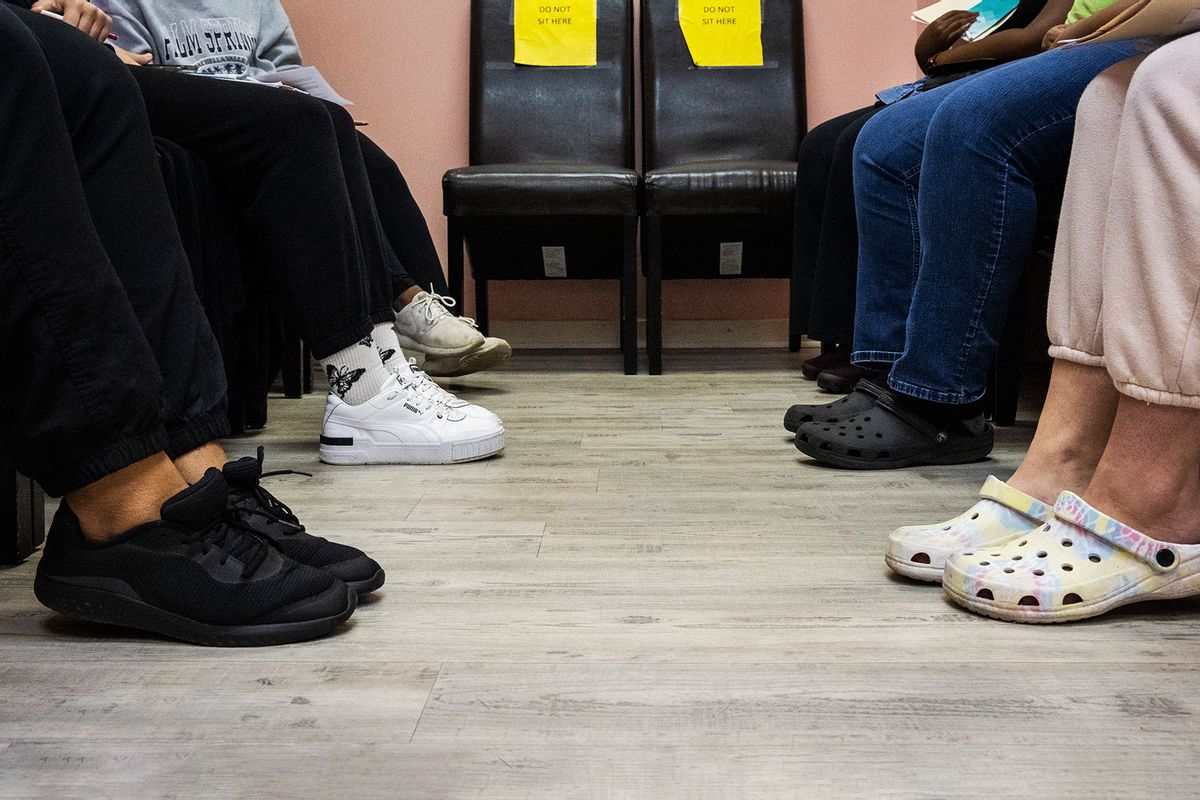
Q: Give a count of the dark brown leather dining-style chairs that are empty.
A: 2